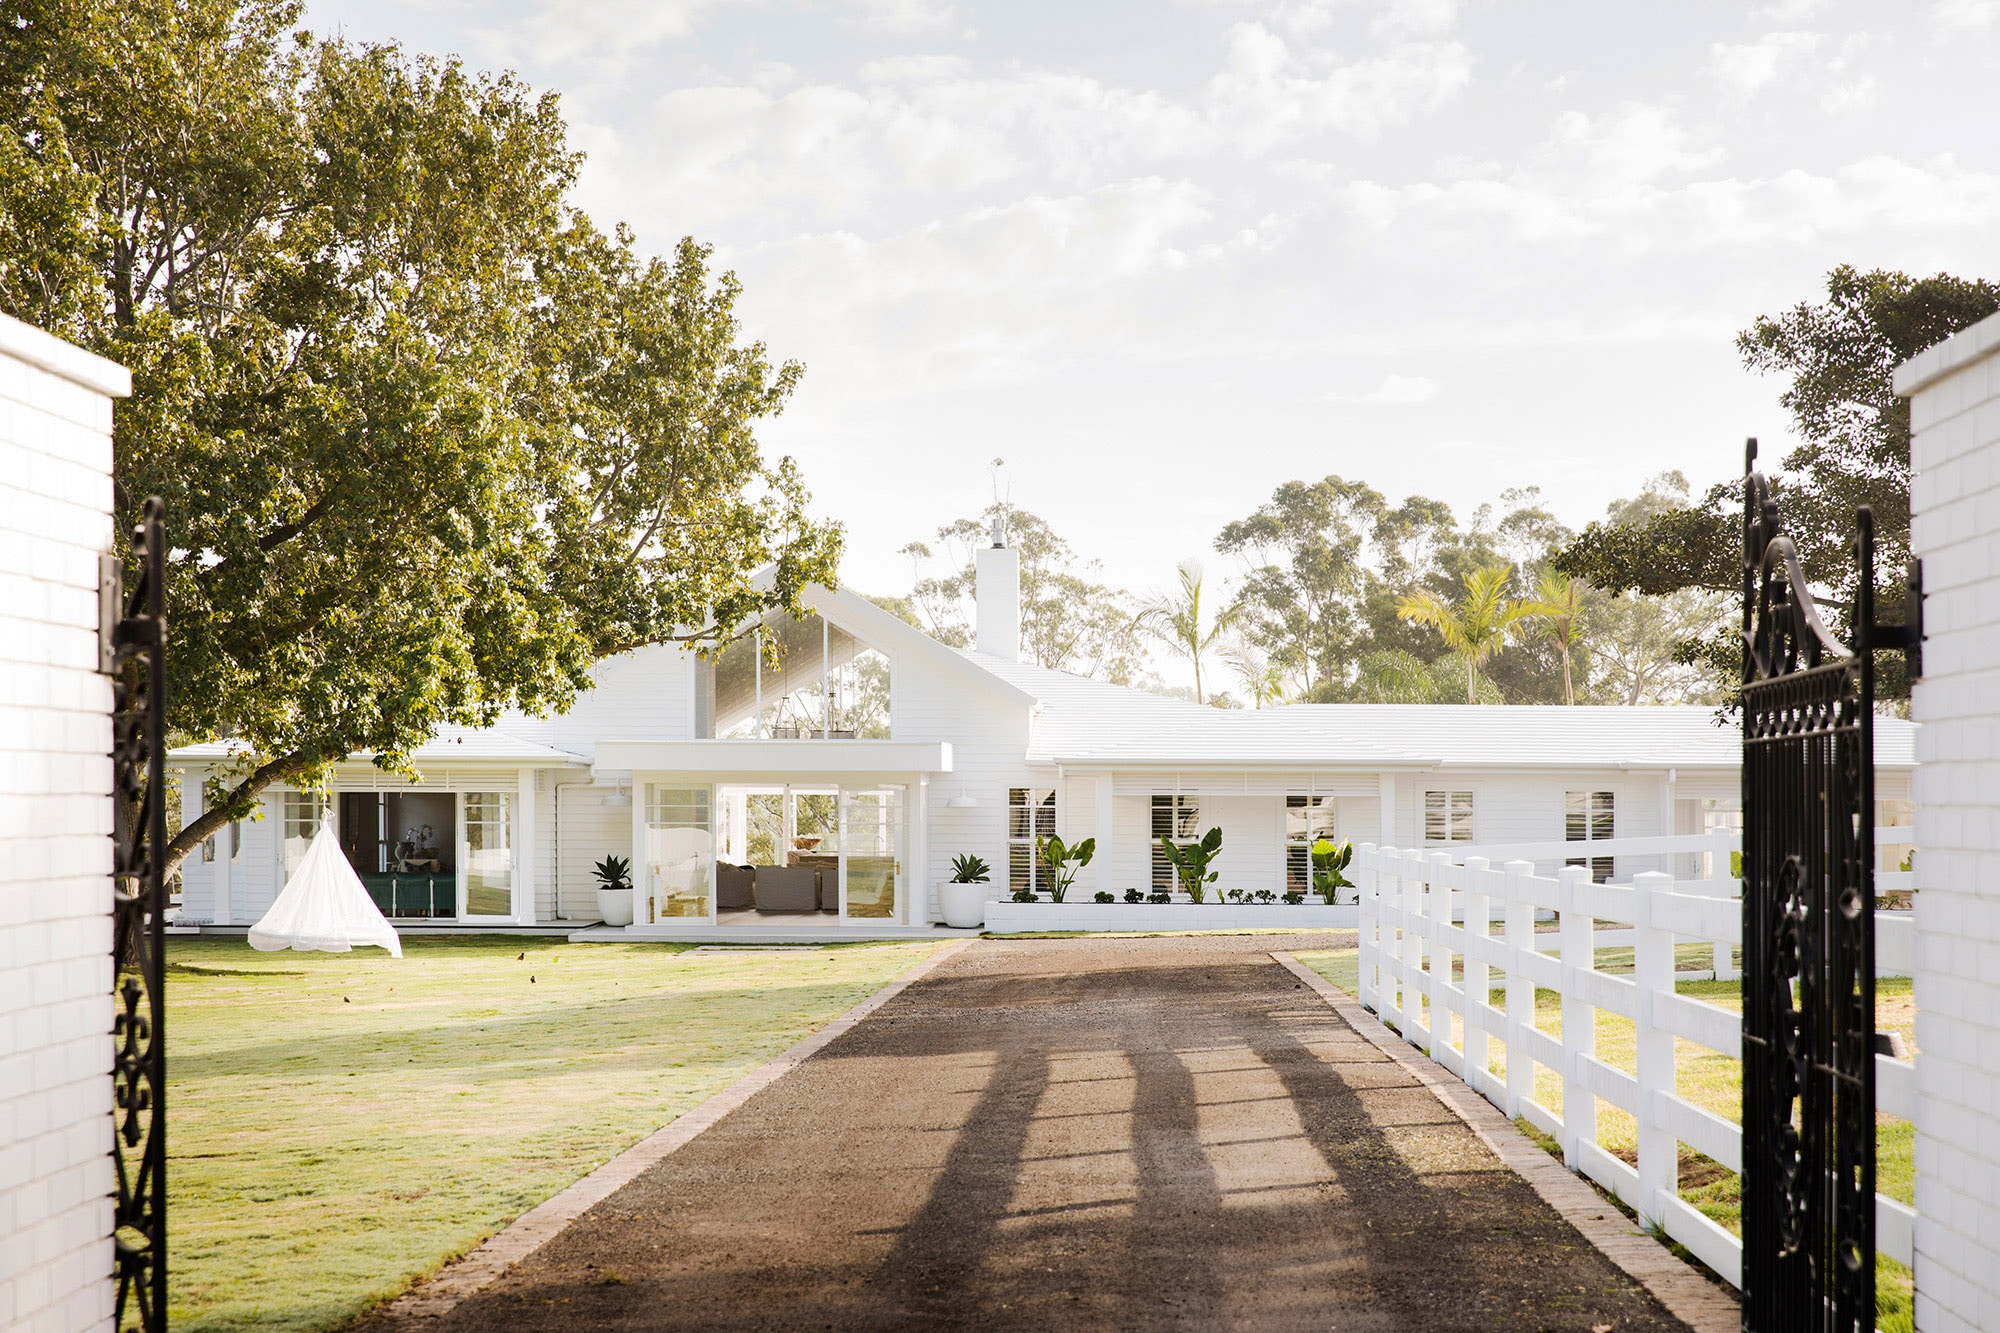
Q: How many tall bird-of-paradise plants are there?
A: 3